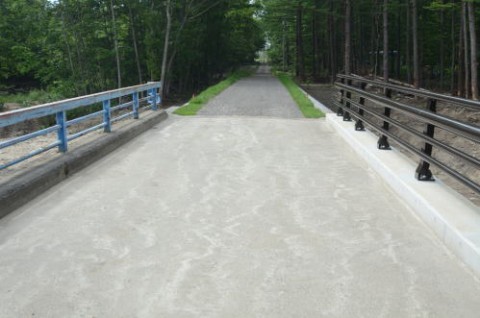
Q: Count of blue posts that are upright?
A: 4